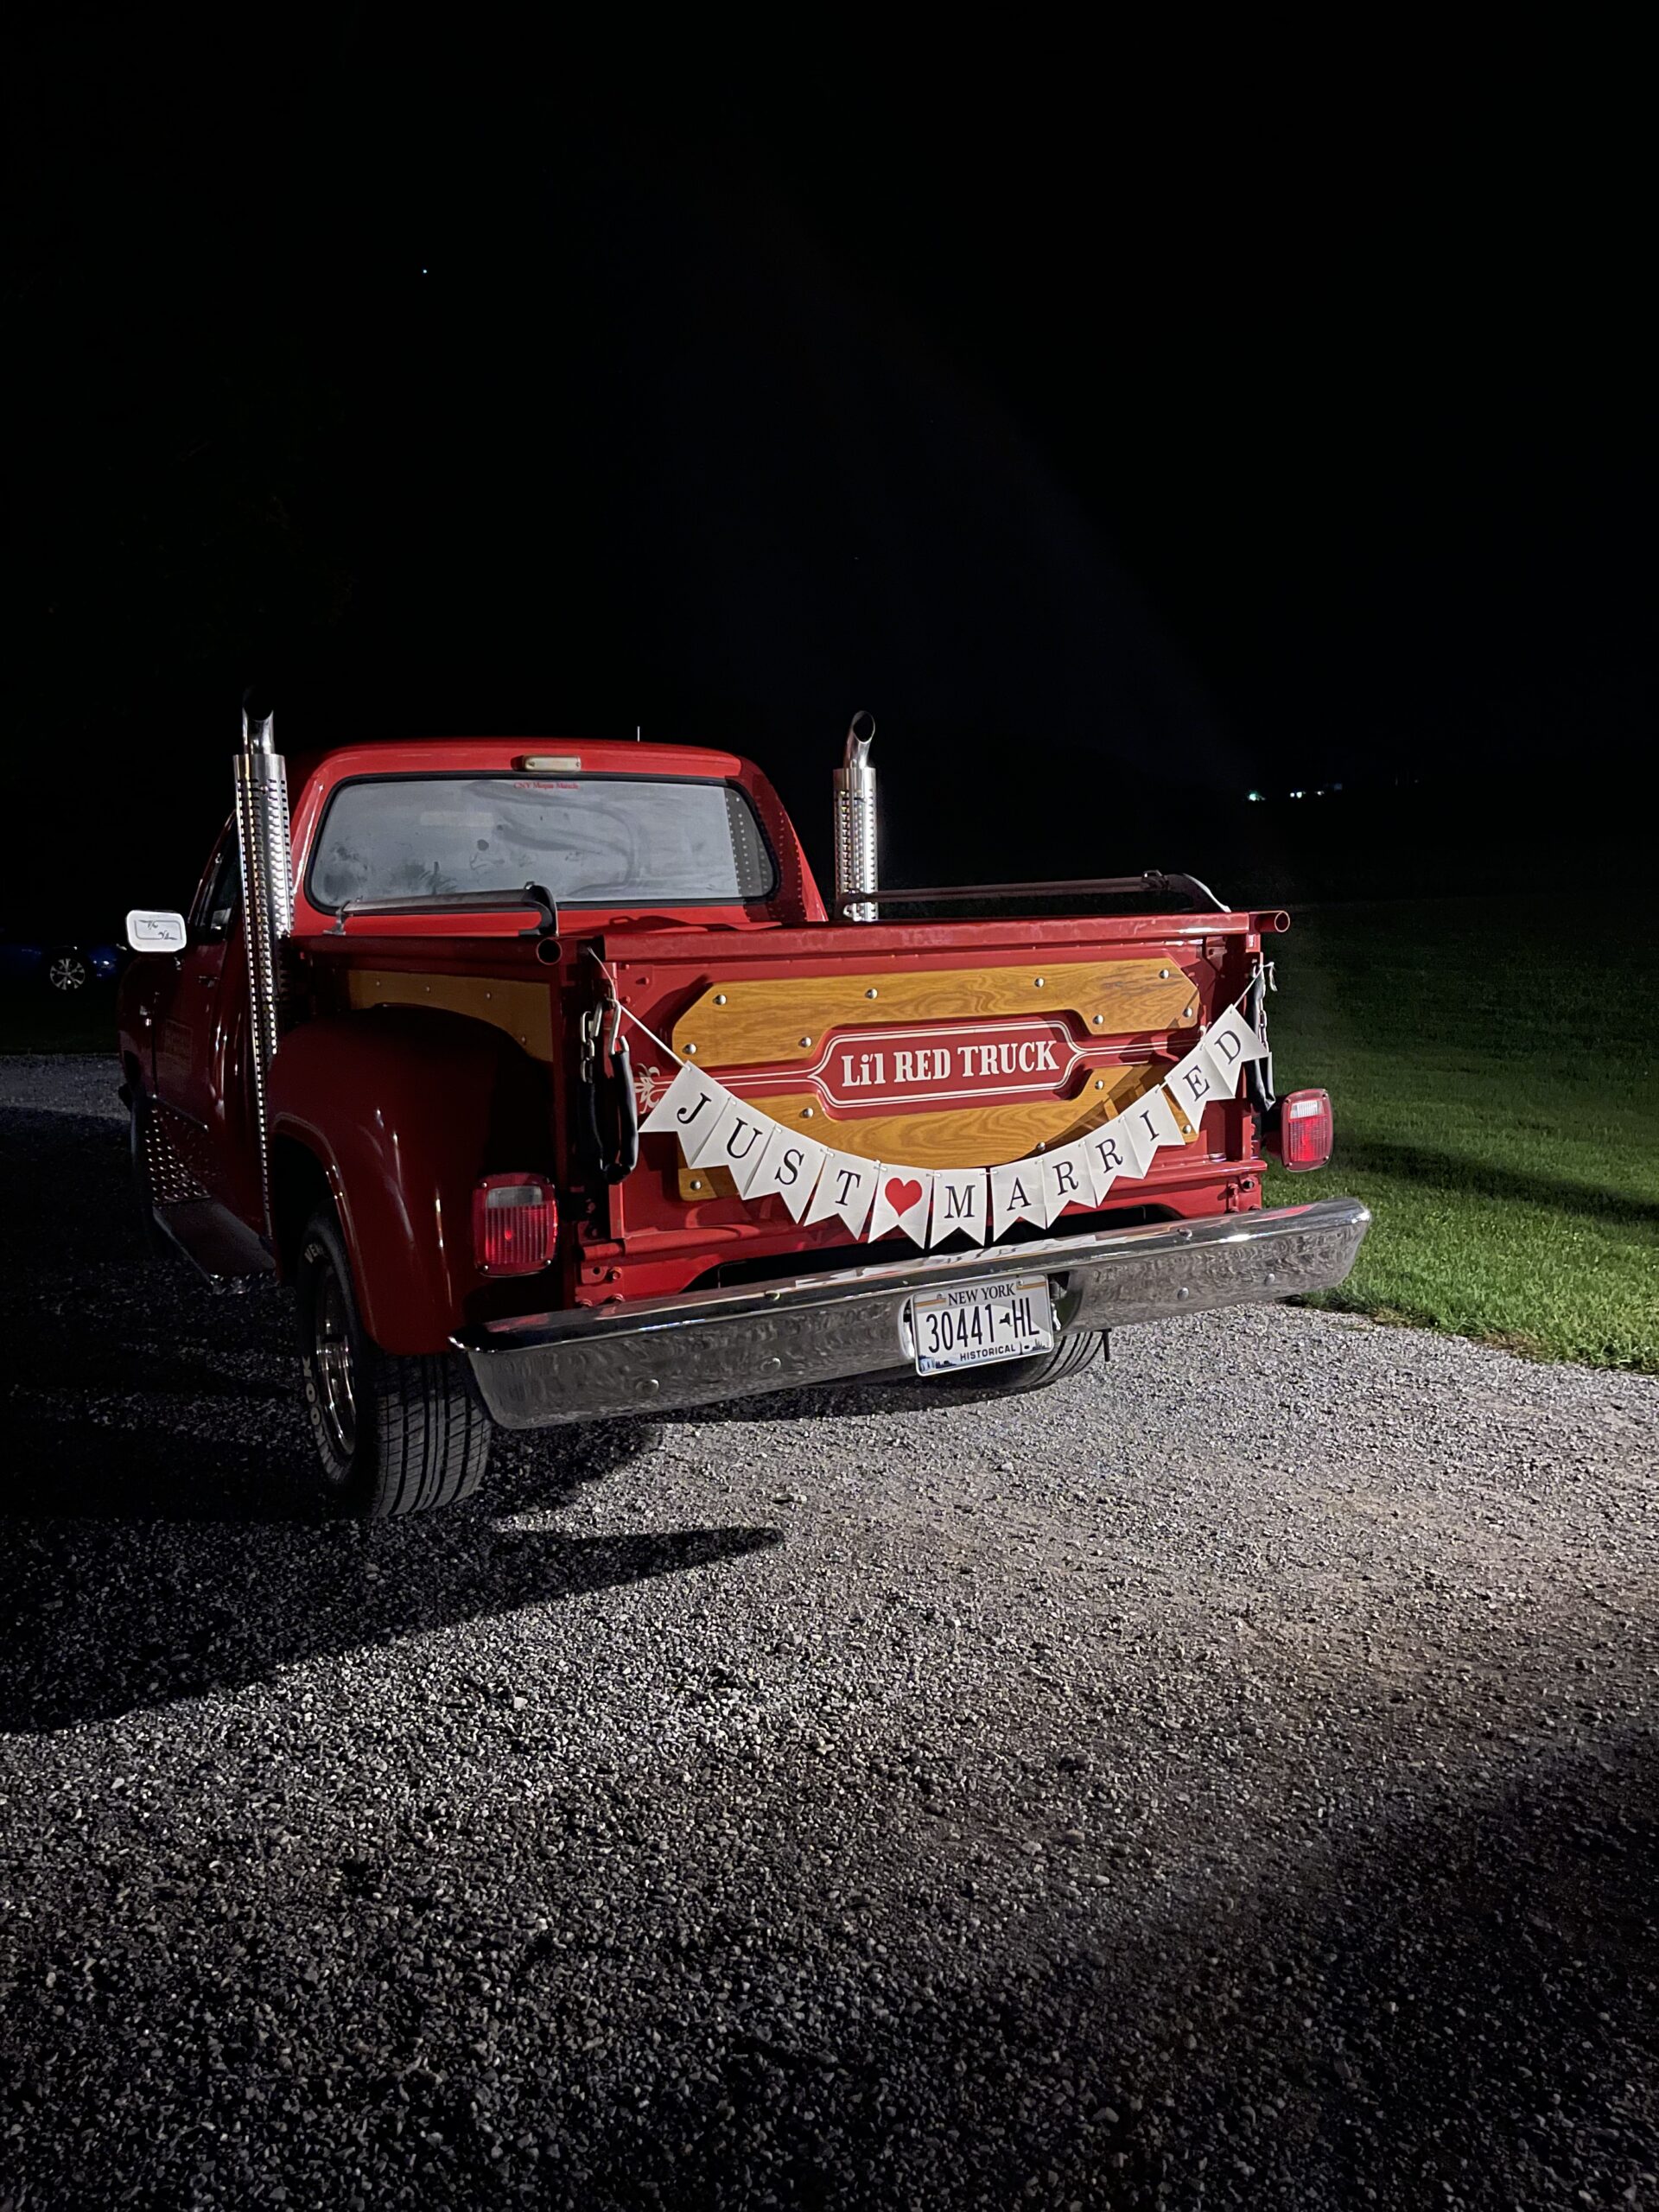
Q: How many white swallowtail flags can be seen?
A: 12